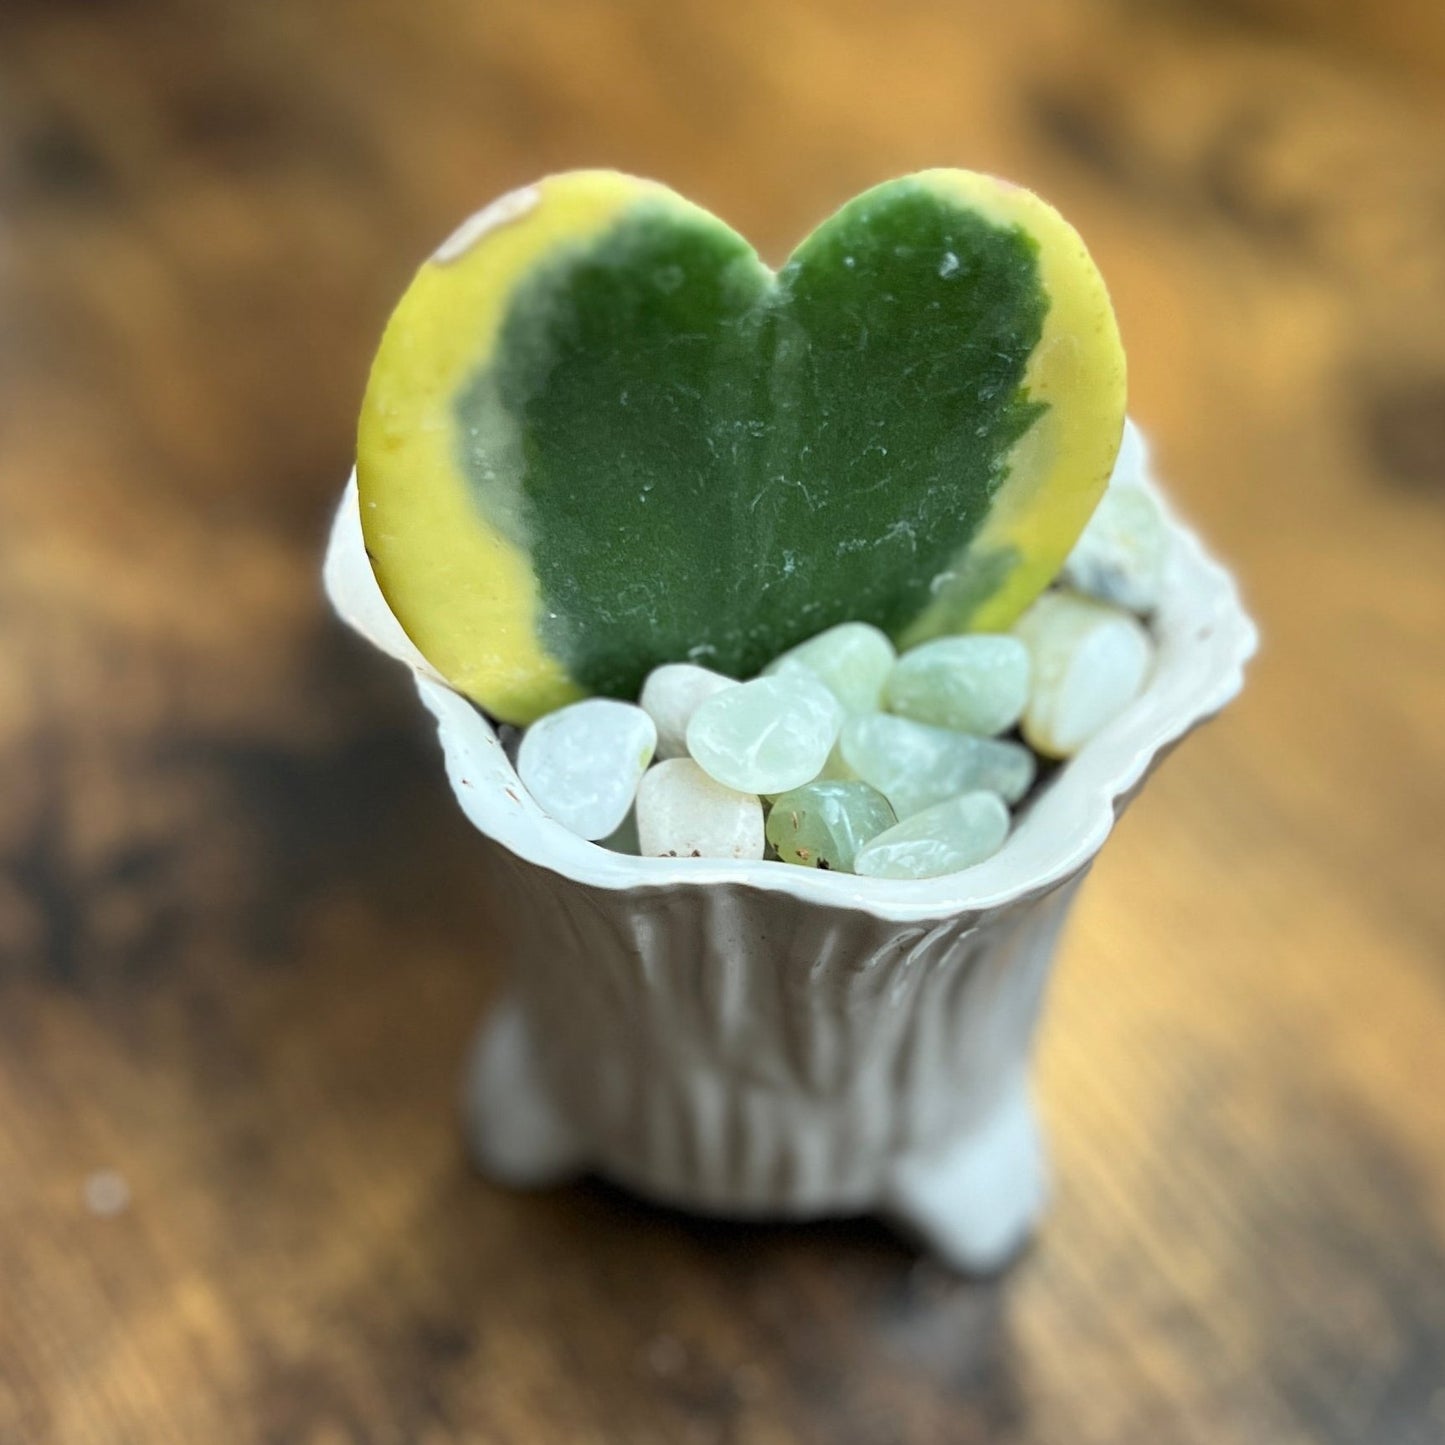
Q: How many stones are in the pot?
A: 11